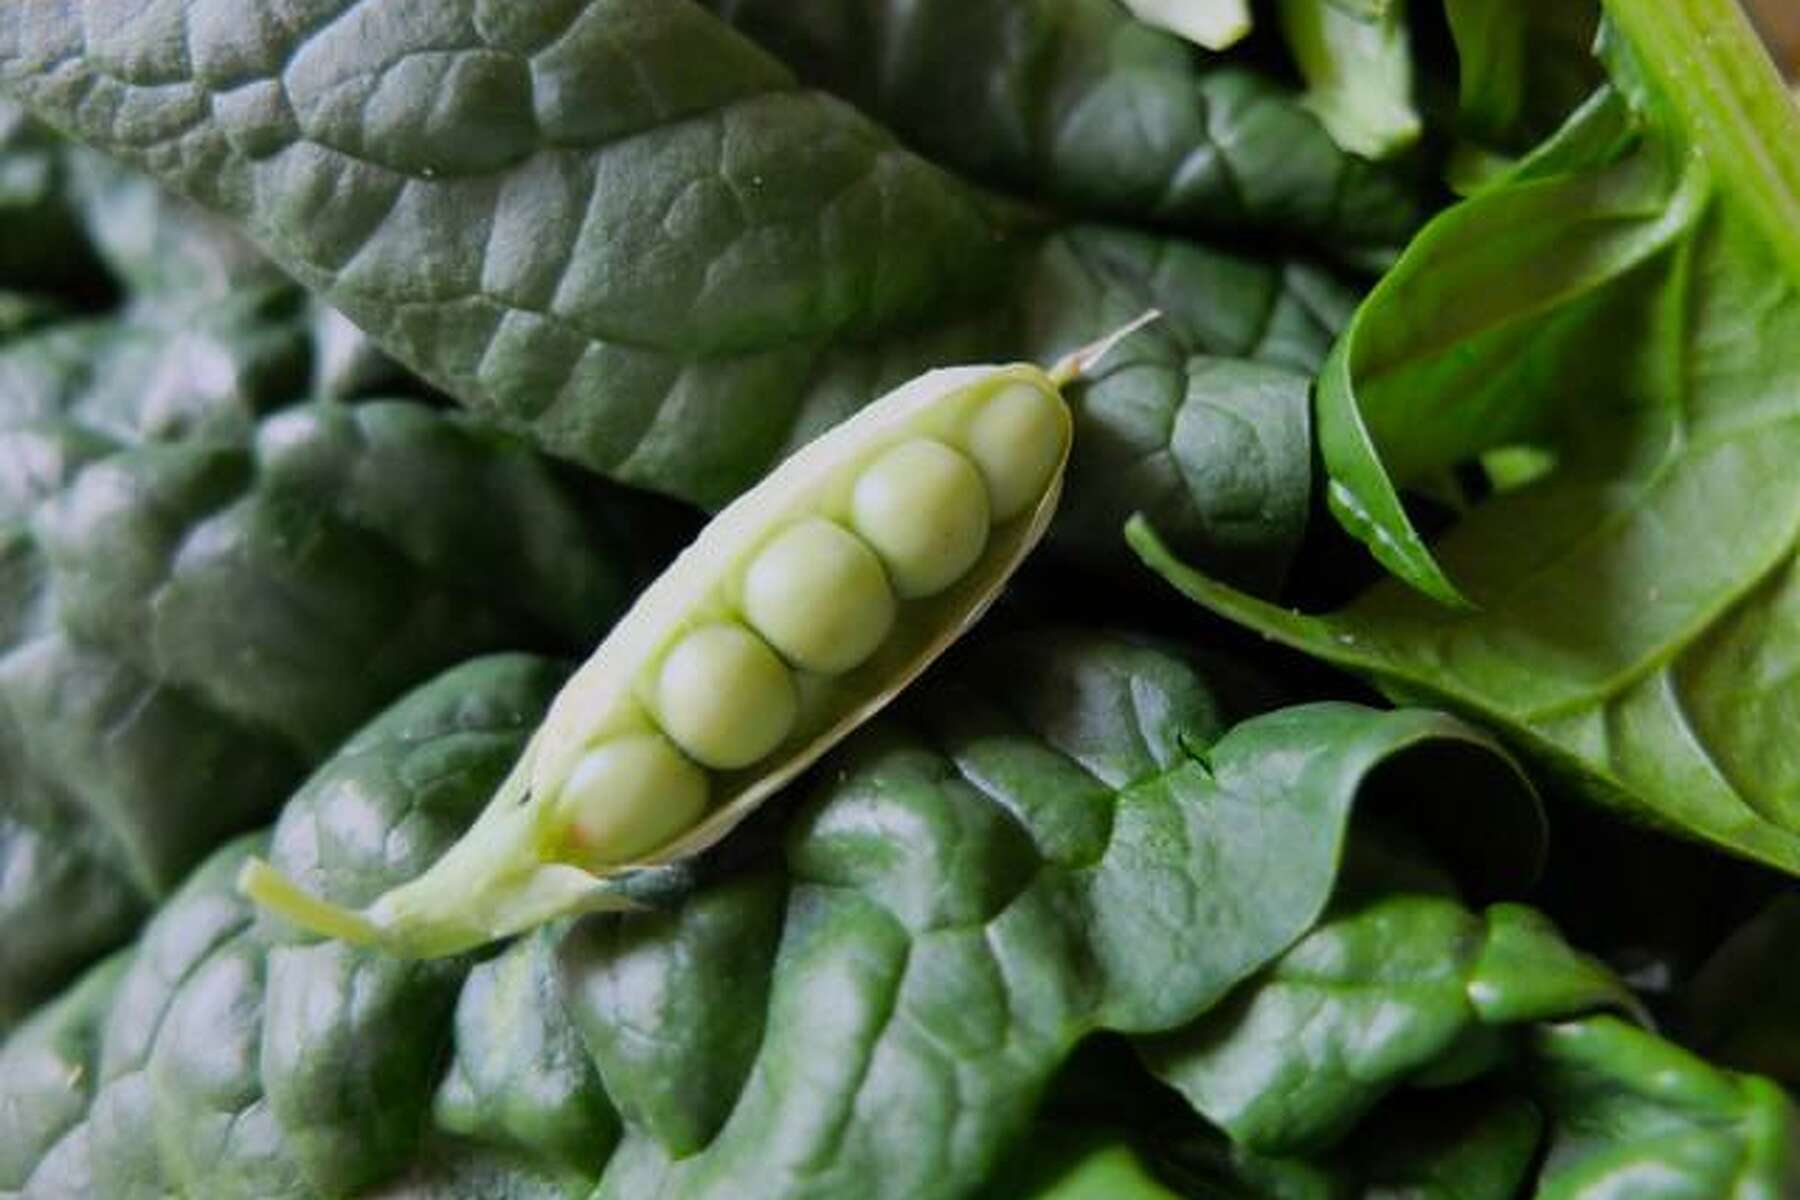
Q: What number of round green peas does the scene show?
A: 5